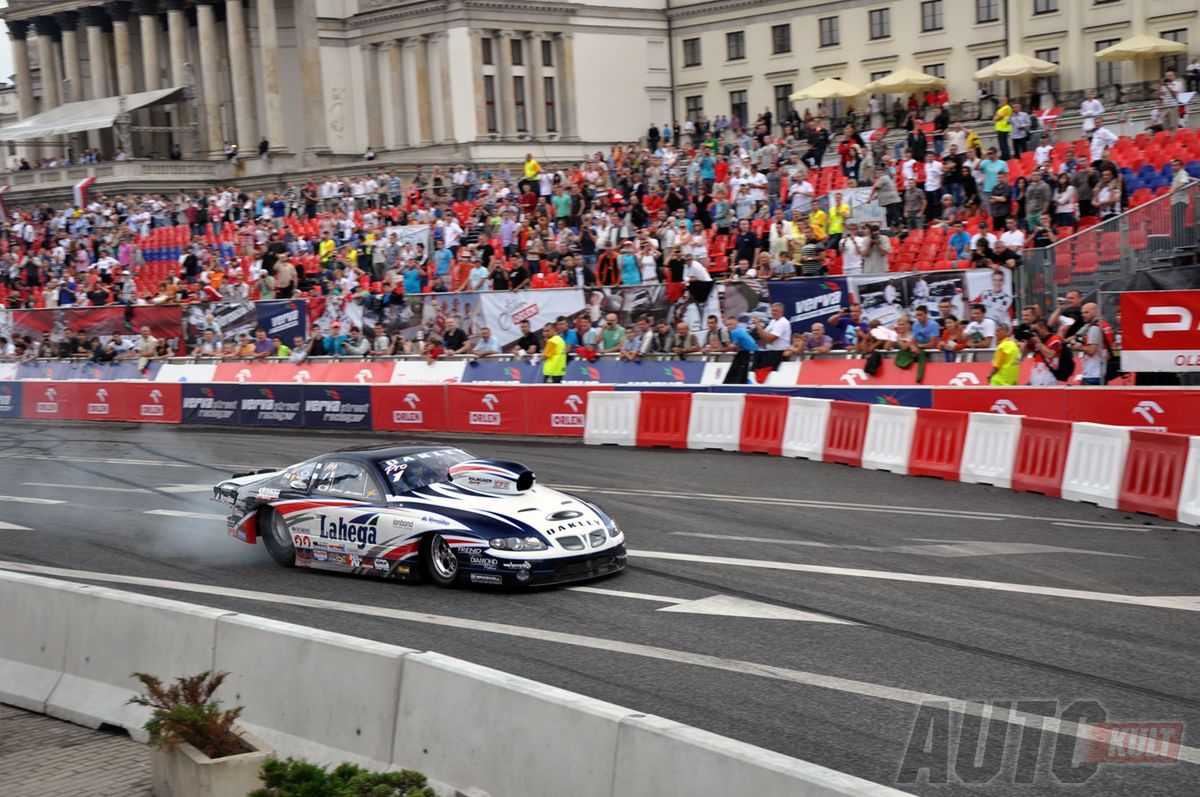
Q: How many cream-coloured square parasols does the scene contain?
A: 4